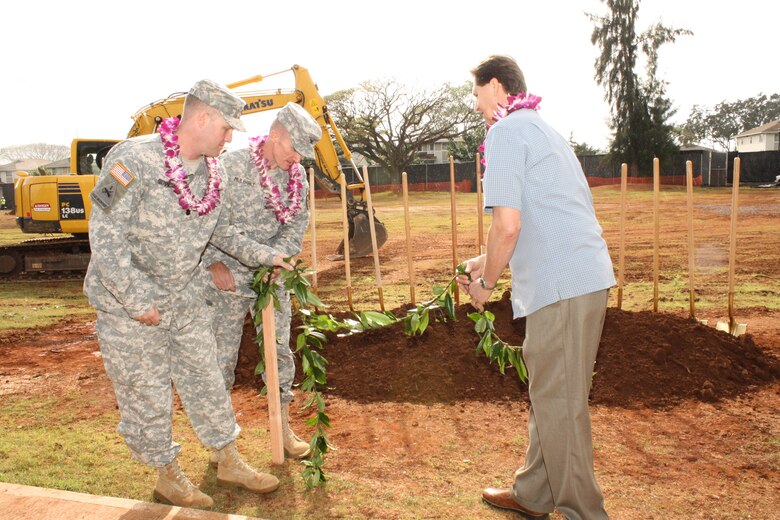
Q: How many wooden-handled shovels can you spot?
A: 10